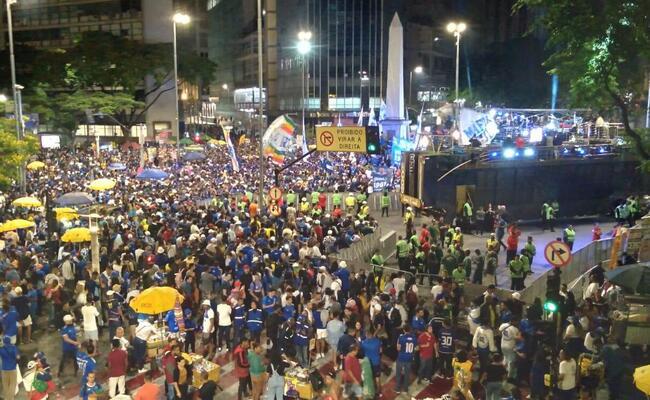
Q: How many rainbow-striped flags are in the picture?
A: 1